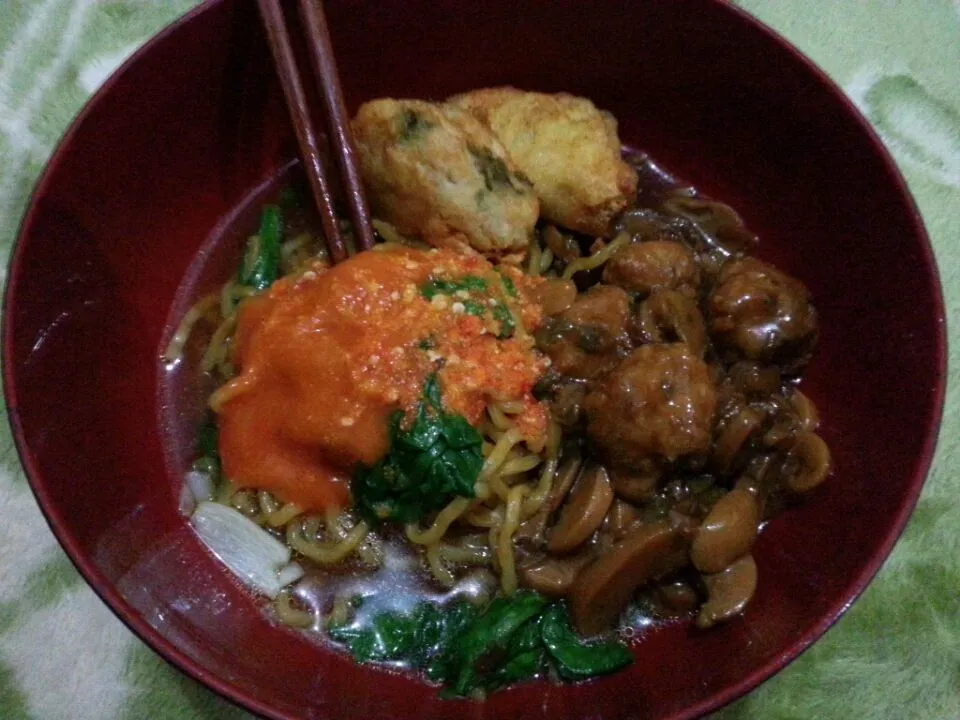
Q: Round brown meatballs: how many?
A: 4